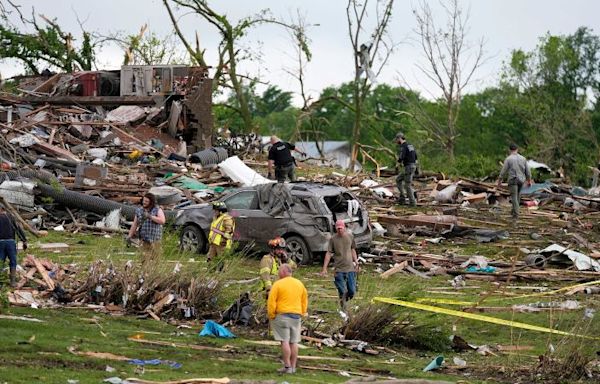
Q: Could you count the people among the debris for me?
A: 9